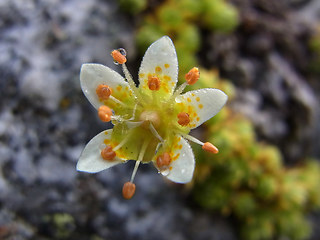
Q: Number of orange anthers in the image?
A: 10